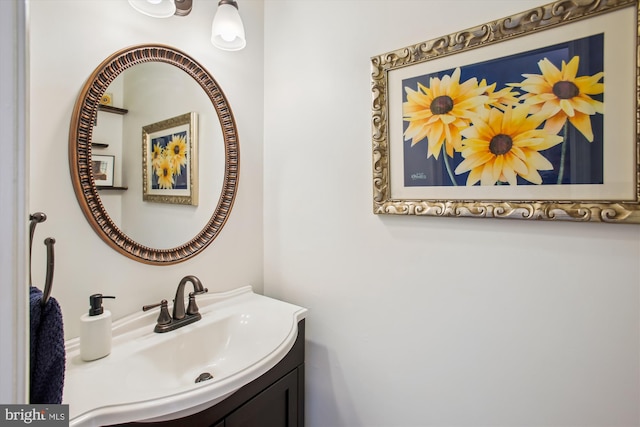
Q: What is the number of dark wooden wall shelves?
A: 3